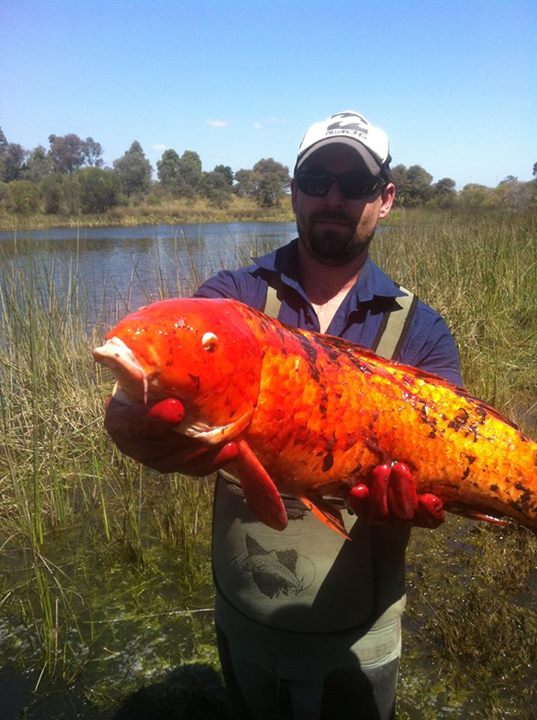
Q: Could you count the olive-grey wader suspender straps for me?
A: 2